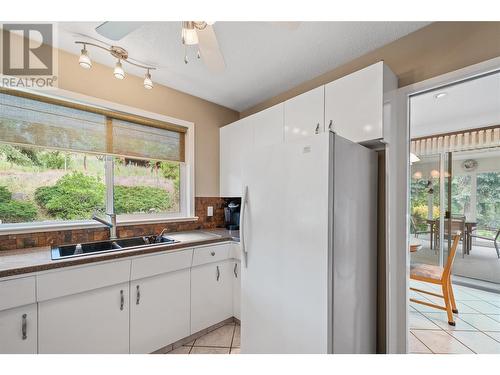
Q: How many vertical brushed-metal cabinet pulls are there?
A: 7